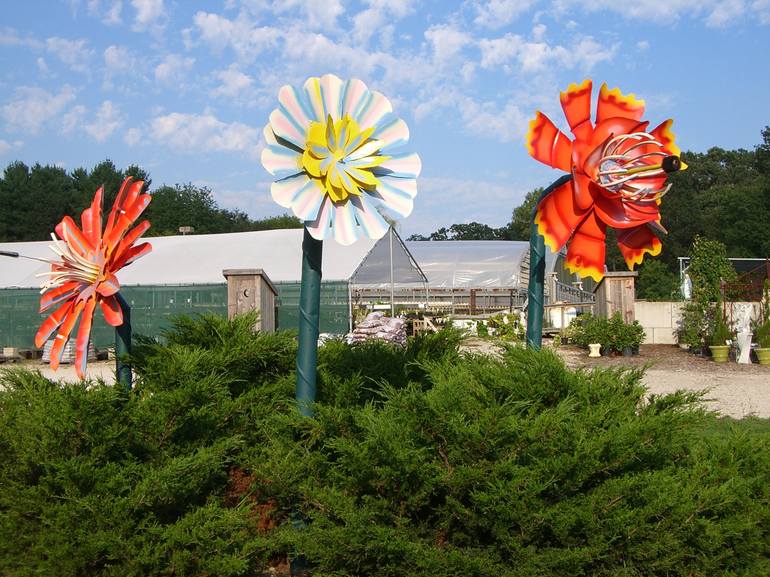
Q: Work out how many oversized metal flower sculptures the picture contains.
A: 3